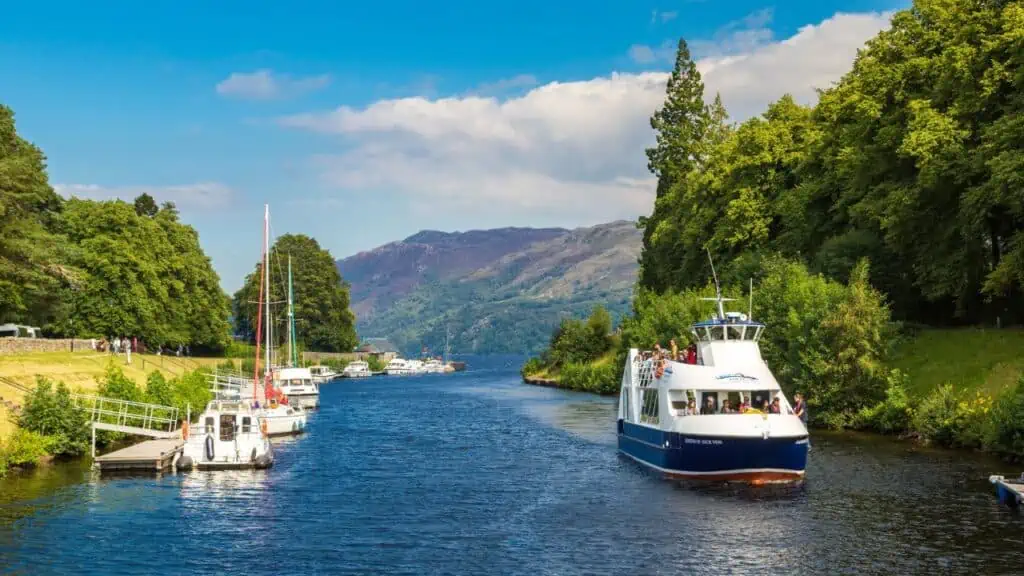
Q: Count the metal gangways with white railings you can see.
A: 2